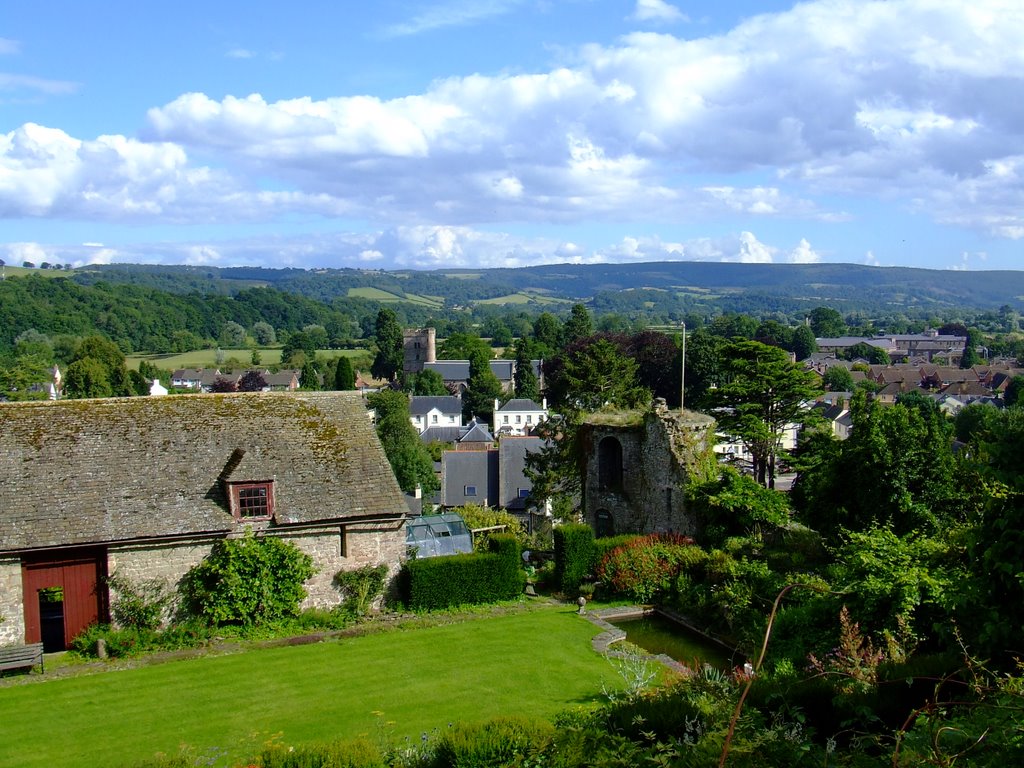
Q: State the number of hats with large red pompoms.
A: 0